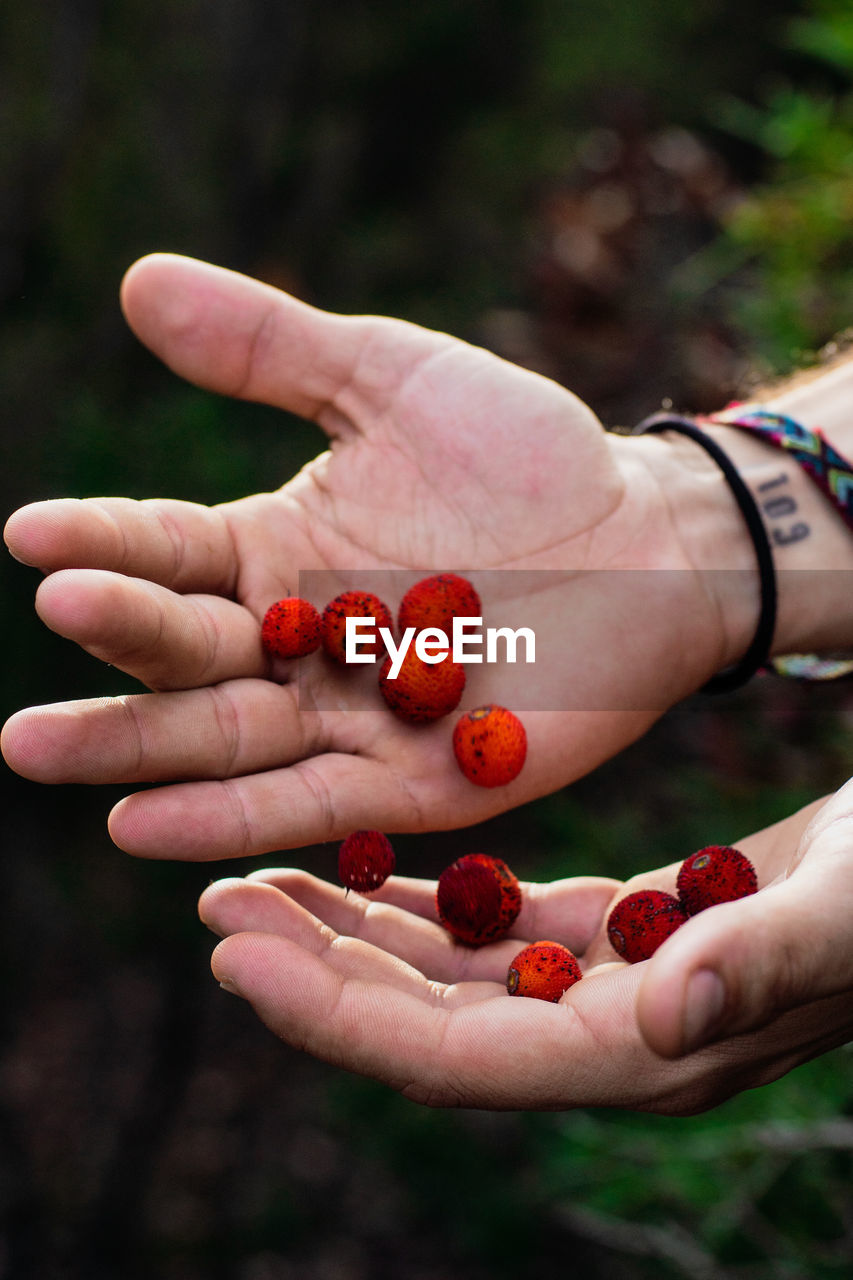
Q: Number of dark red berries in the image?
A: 4